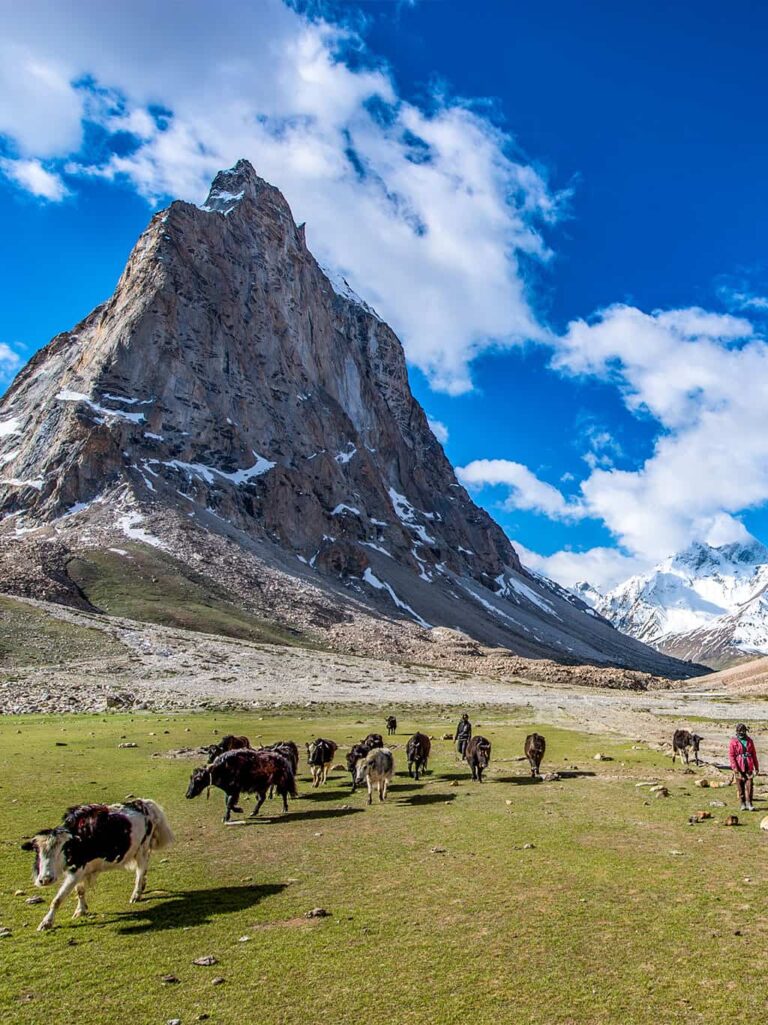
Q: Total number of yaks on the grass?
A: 13